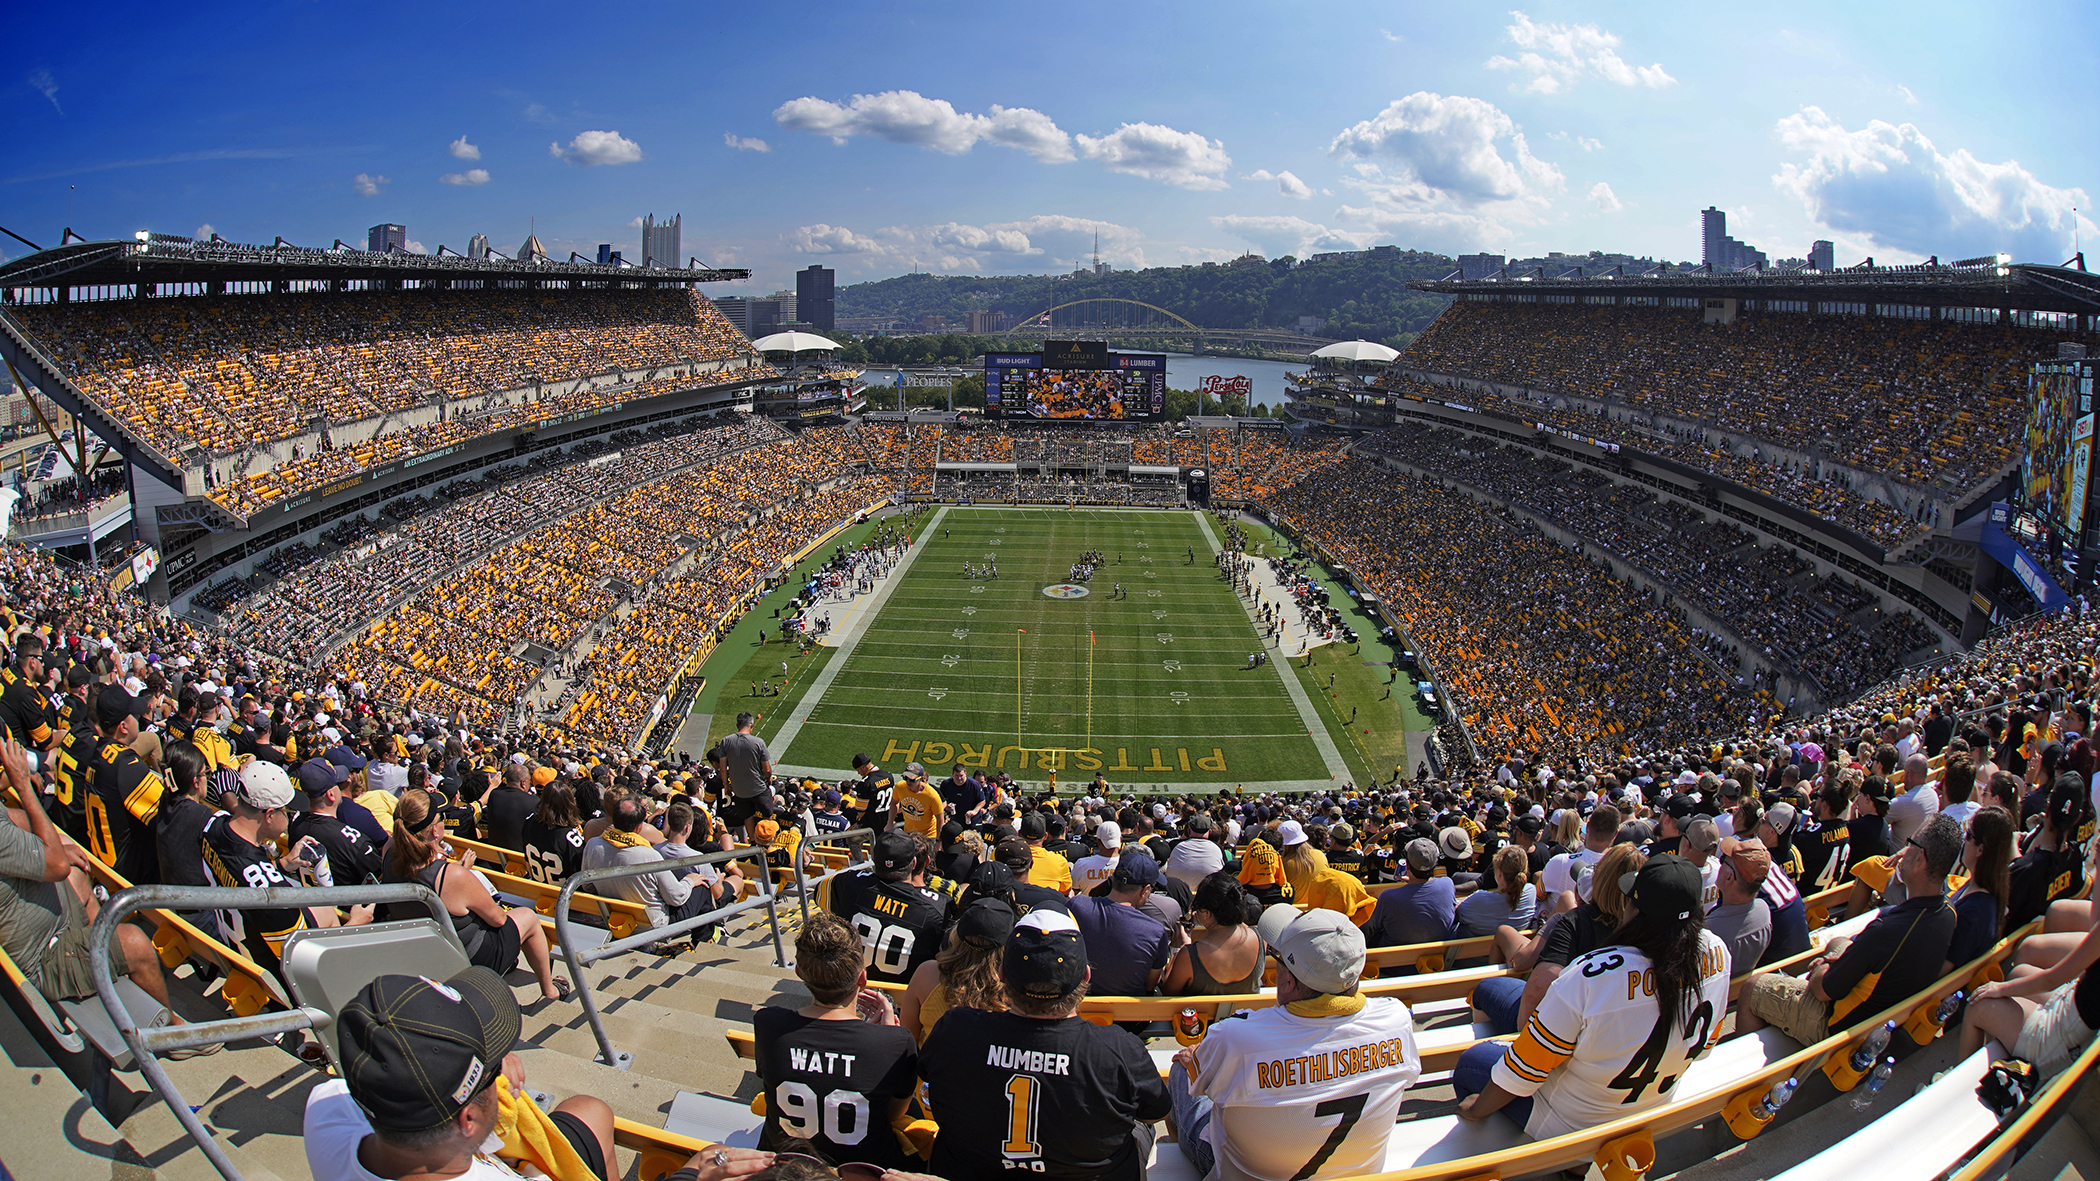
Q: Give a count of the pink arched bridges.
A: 0